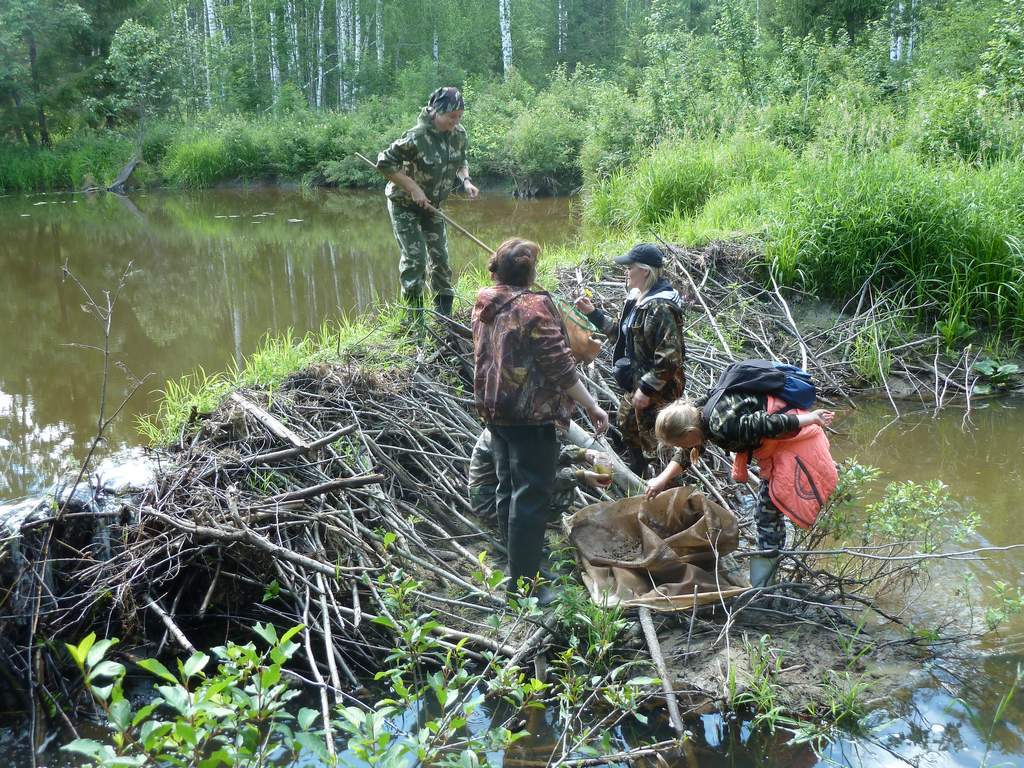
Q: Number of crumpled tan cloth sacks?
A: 1